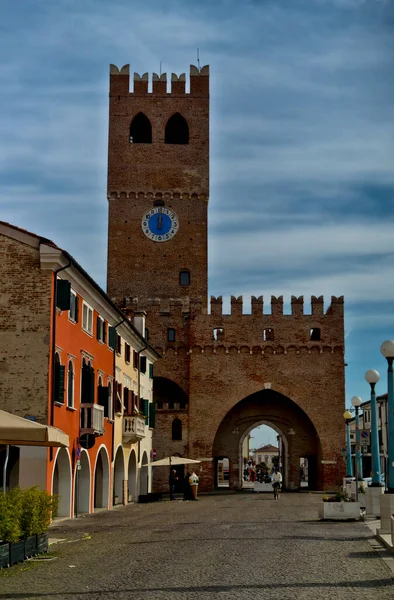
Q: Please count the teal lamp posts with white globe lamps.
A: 4